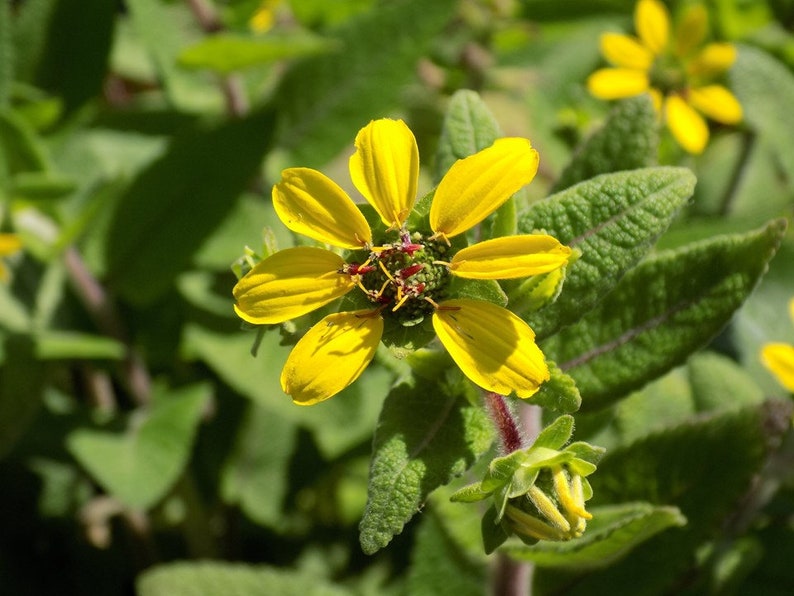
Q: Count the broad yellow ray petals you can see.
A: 7